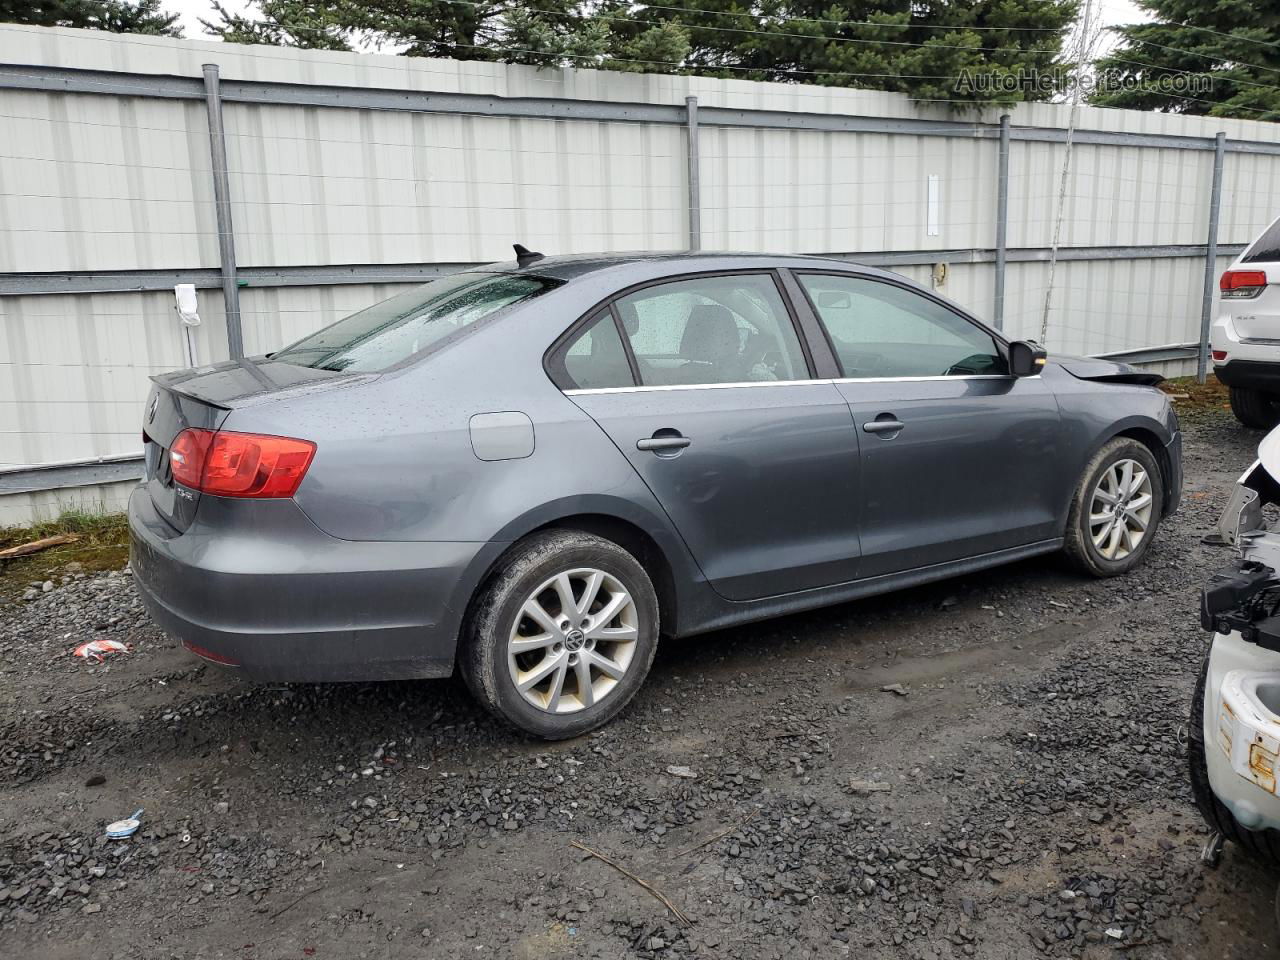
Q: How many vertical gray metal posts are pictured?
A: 4